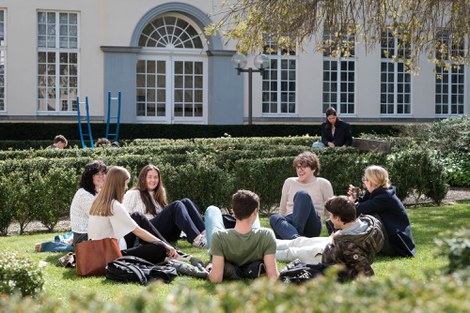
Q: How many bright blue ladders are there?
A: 2